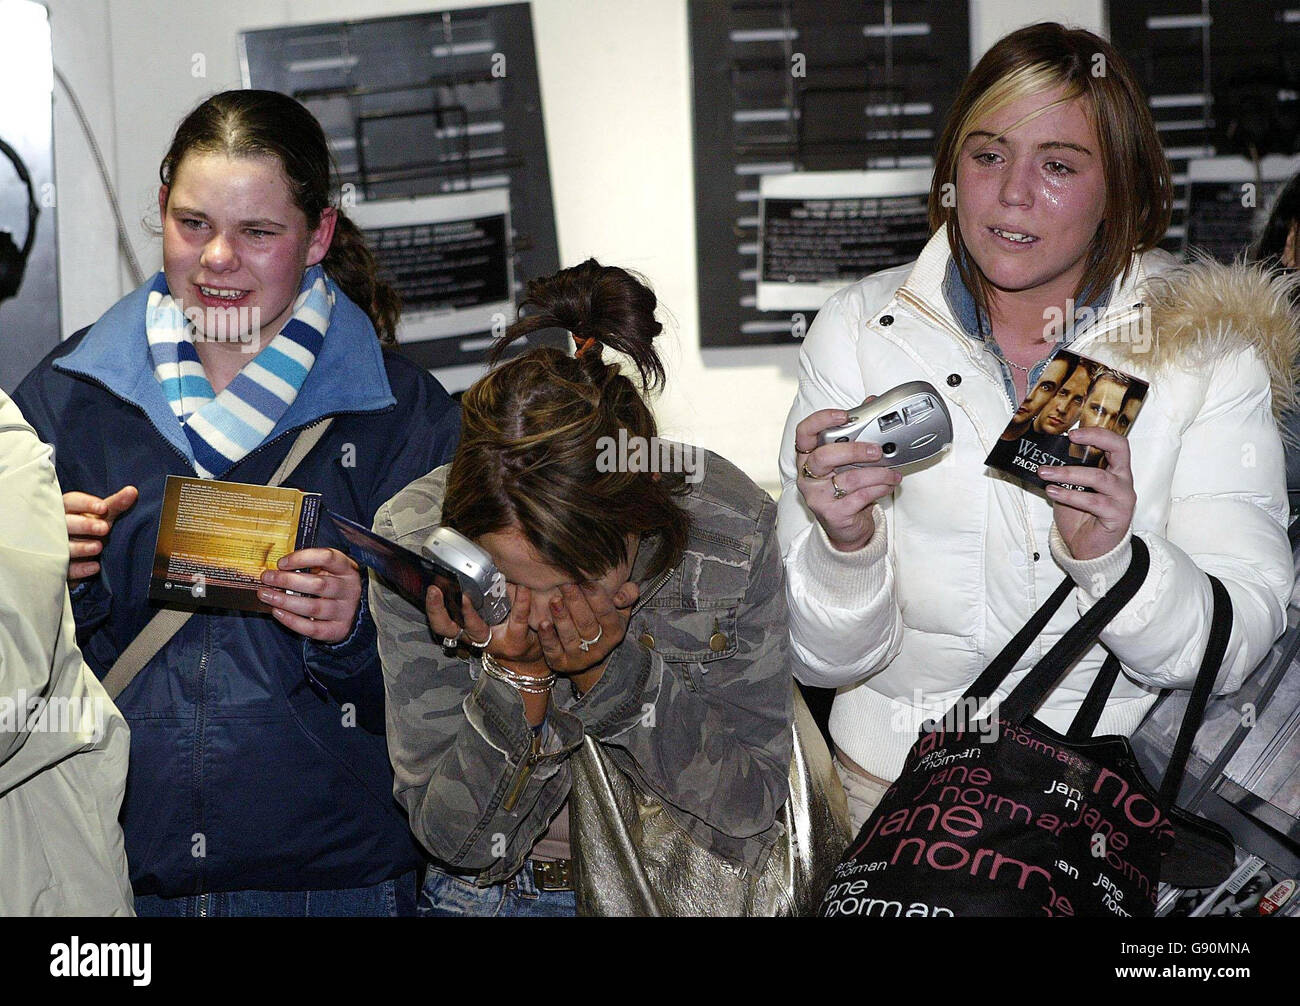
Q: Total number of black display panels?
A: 3